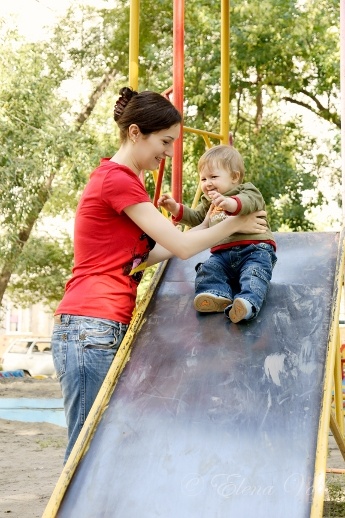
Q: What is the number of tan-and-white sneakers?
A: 2